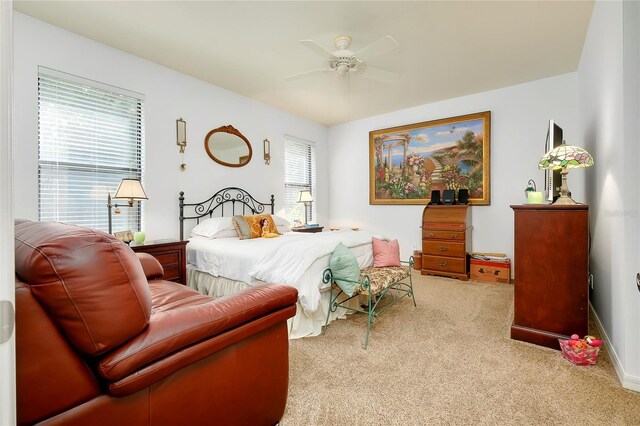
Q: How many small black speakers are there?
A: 3